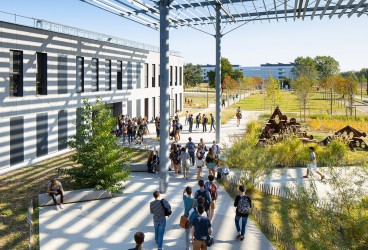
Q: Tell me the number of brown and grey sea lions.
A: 0